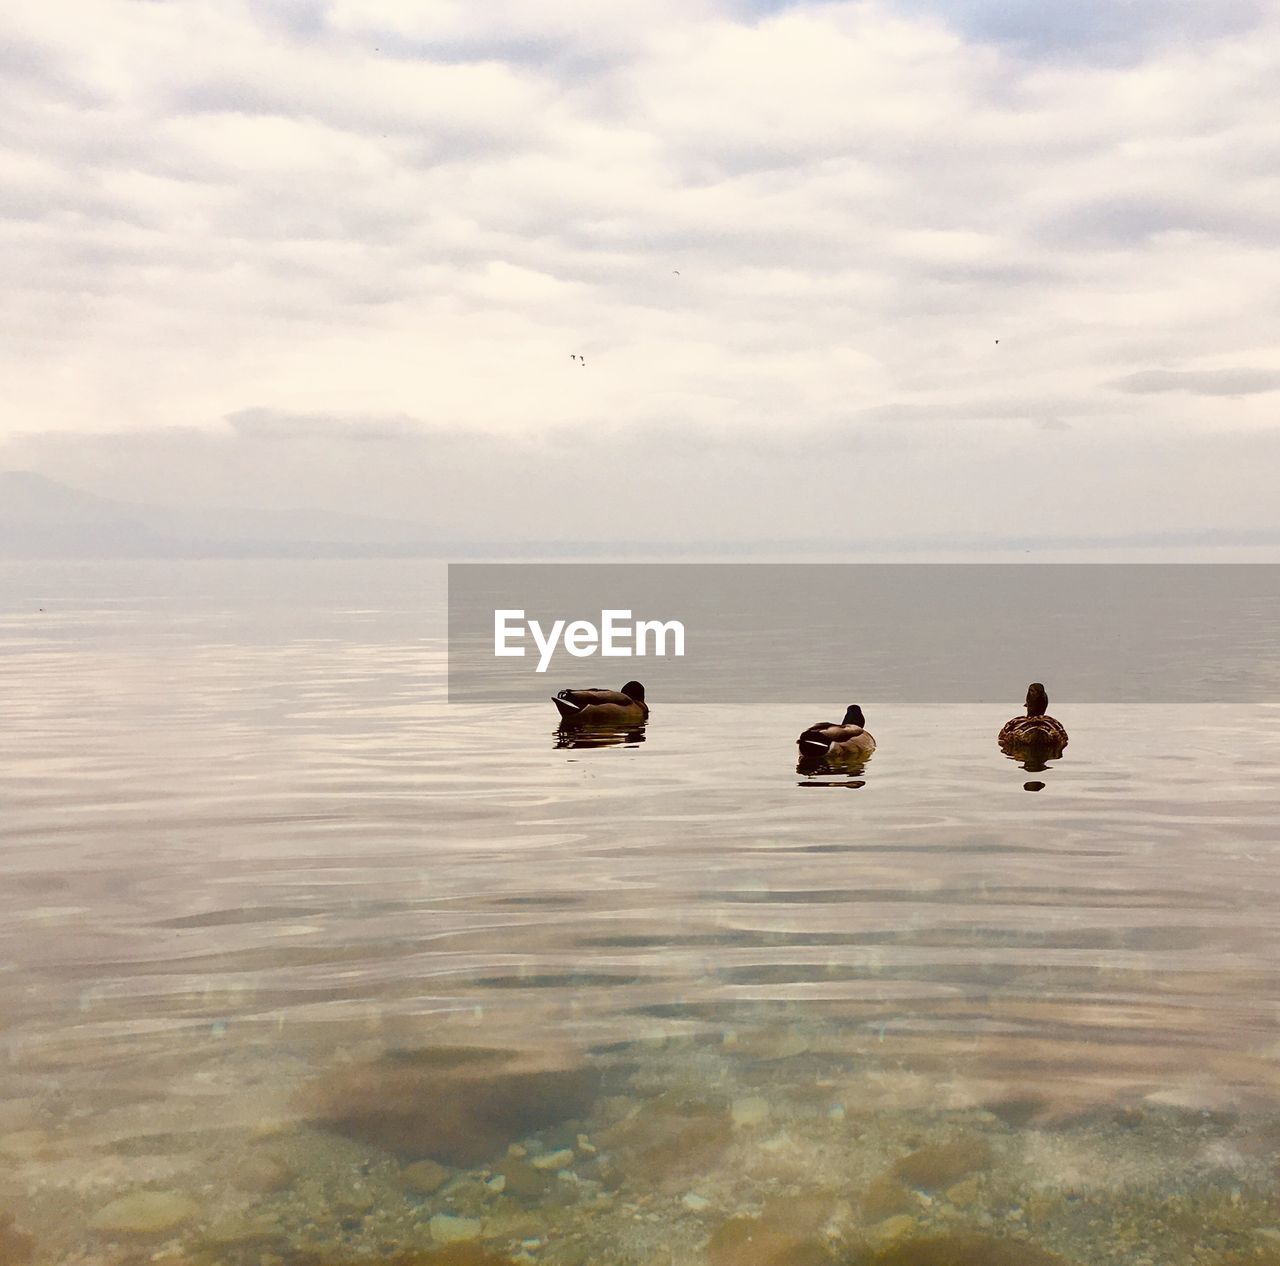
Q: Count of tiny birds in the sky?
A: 5